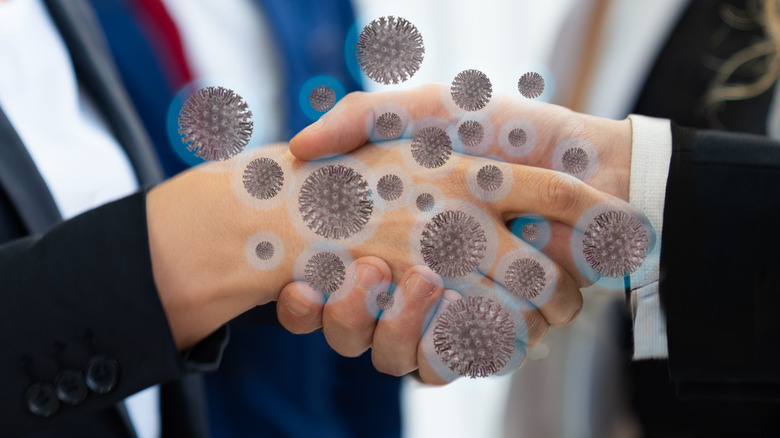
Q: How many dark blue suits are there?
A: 1